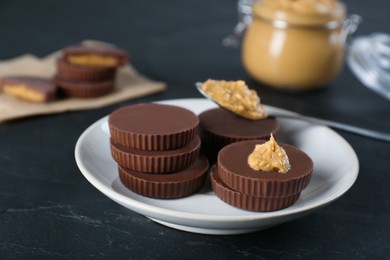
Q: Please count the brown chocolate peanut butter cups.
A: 10